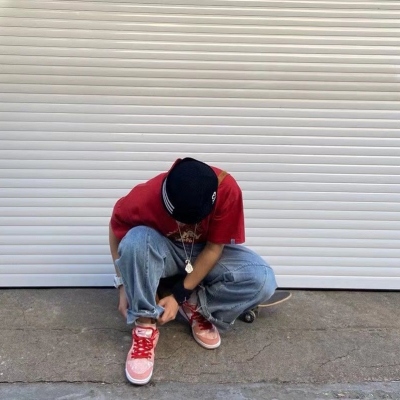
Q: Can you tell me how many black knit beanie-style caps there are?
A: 1